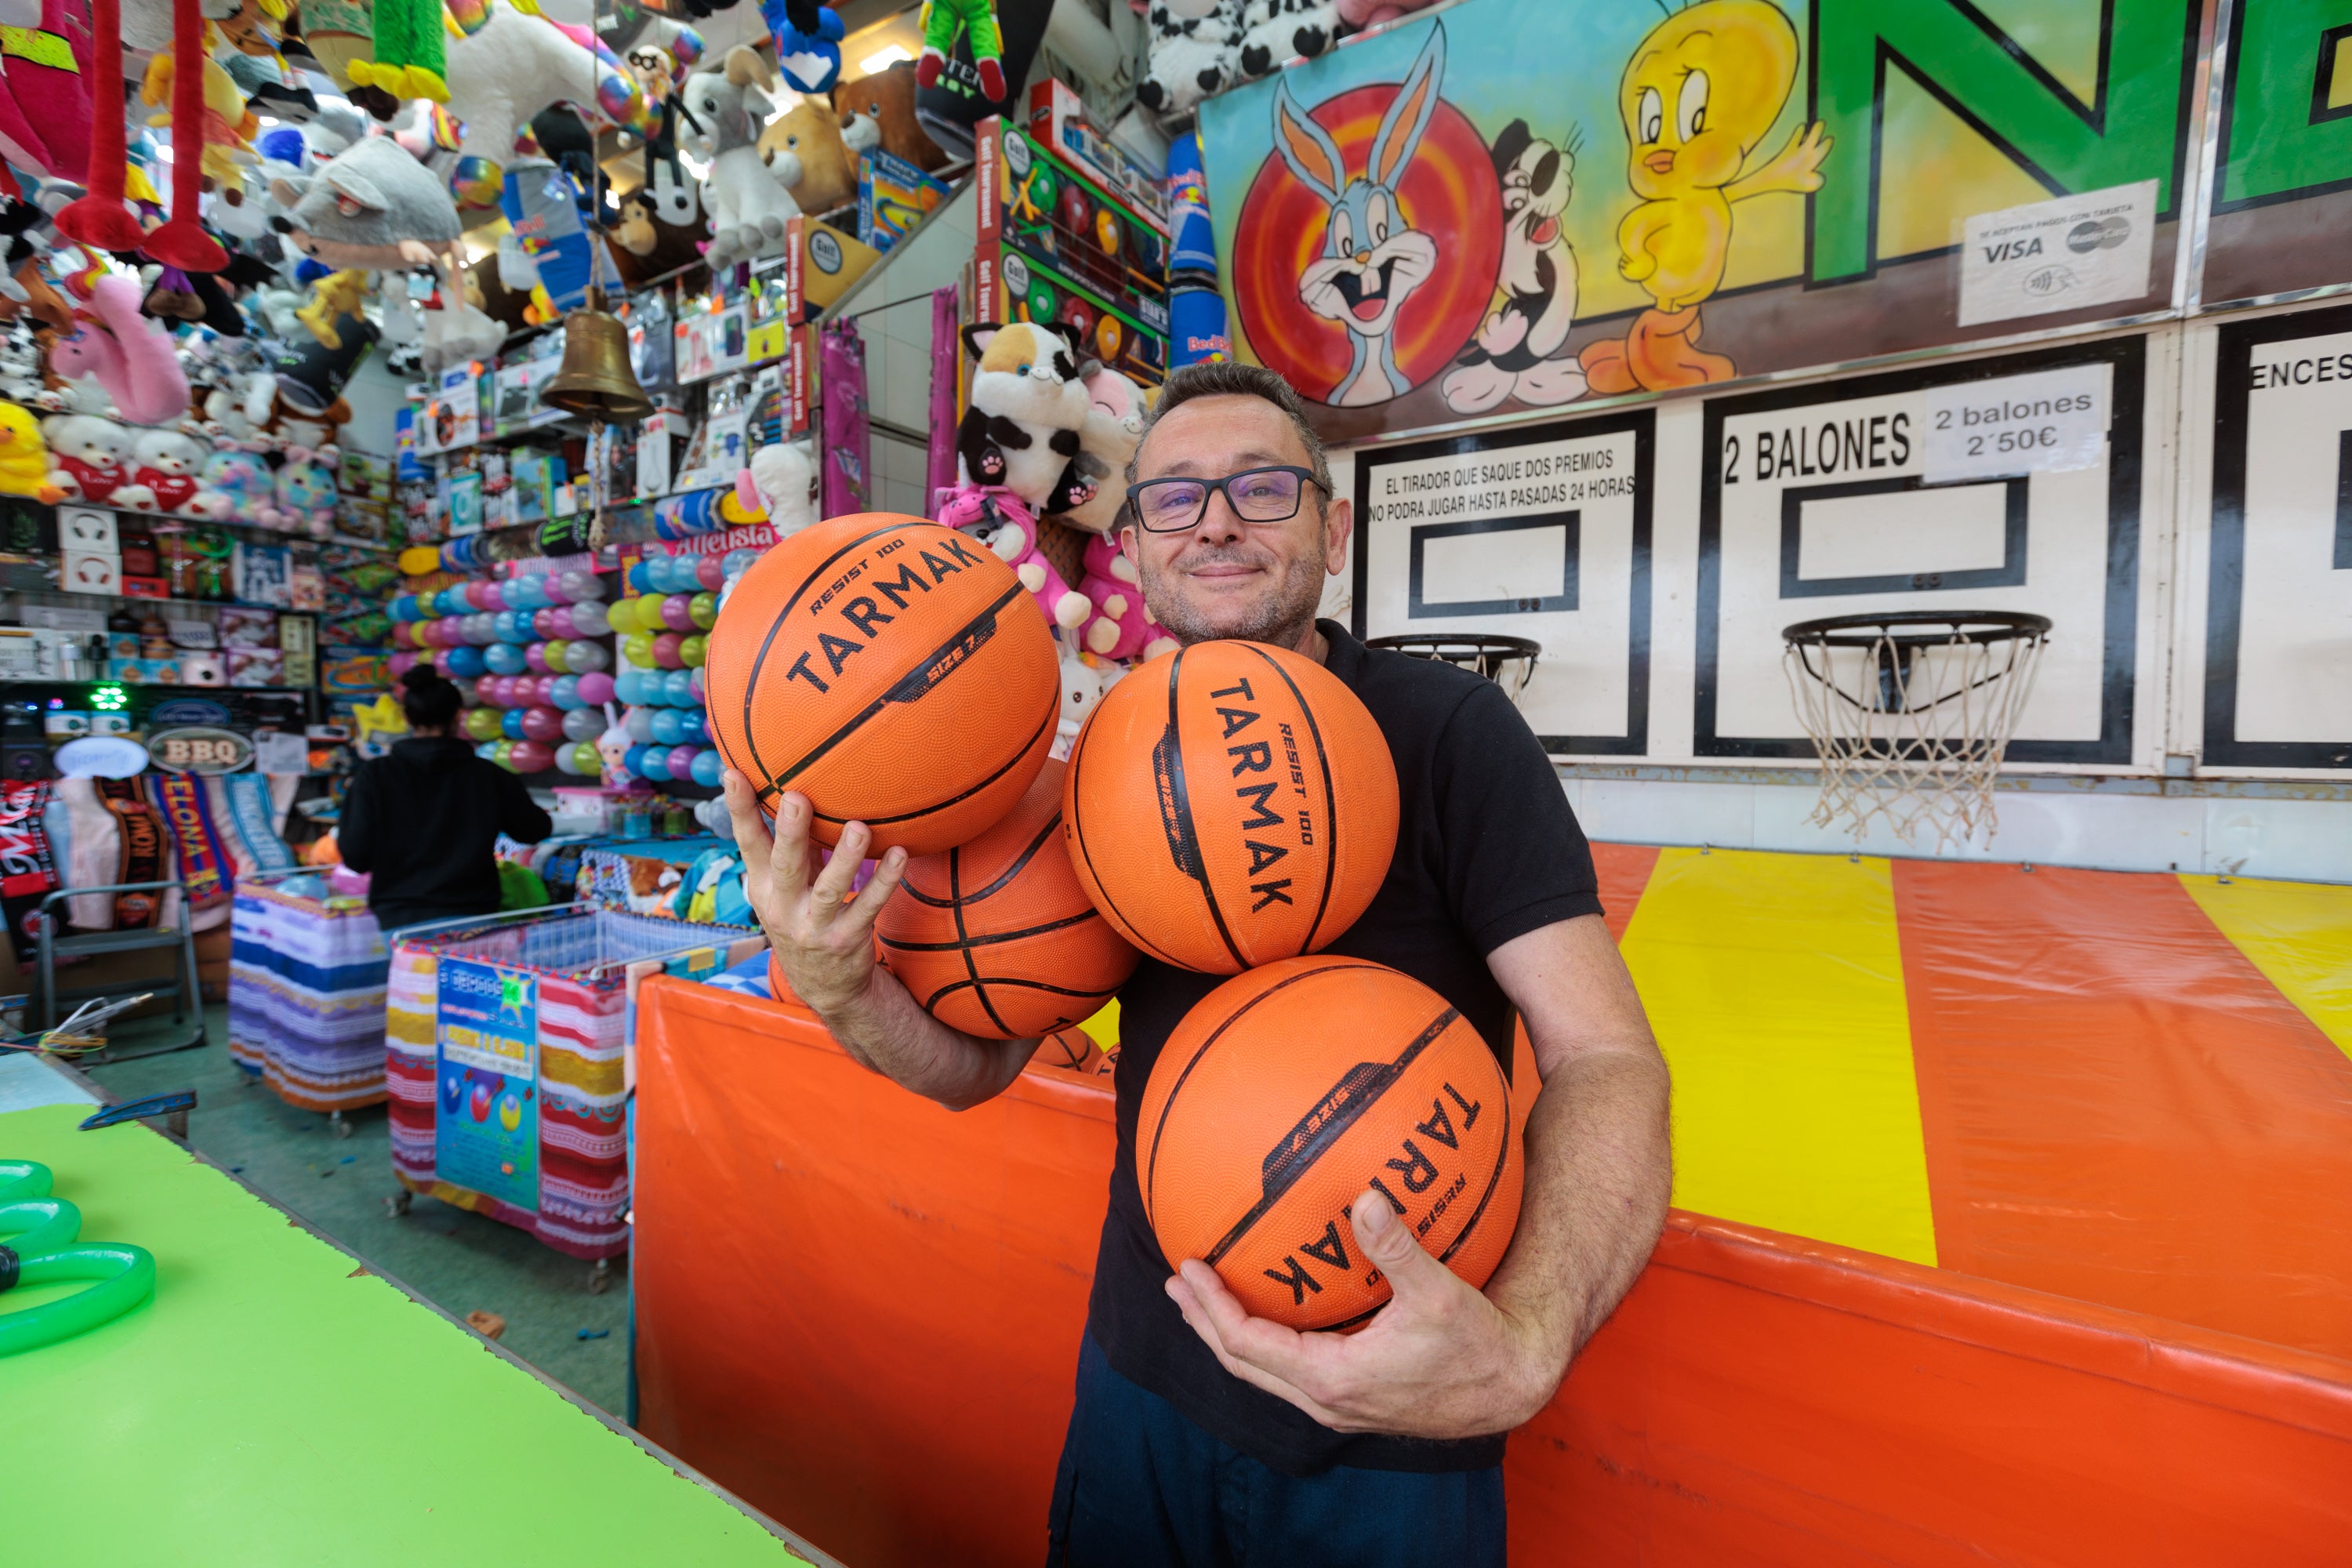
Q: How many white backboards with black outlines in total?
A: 3